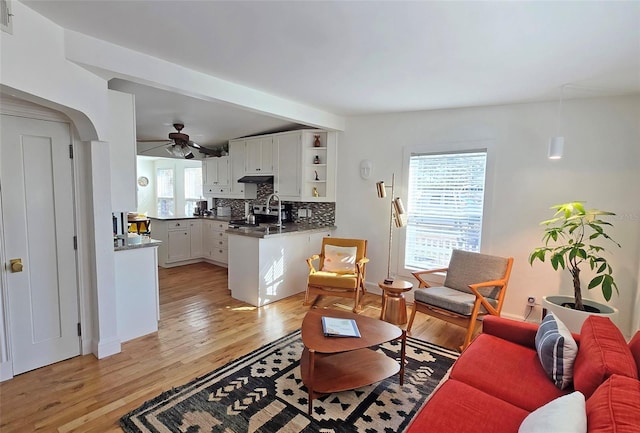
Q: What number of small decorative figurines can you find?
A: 4